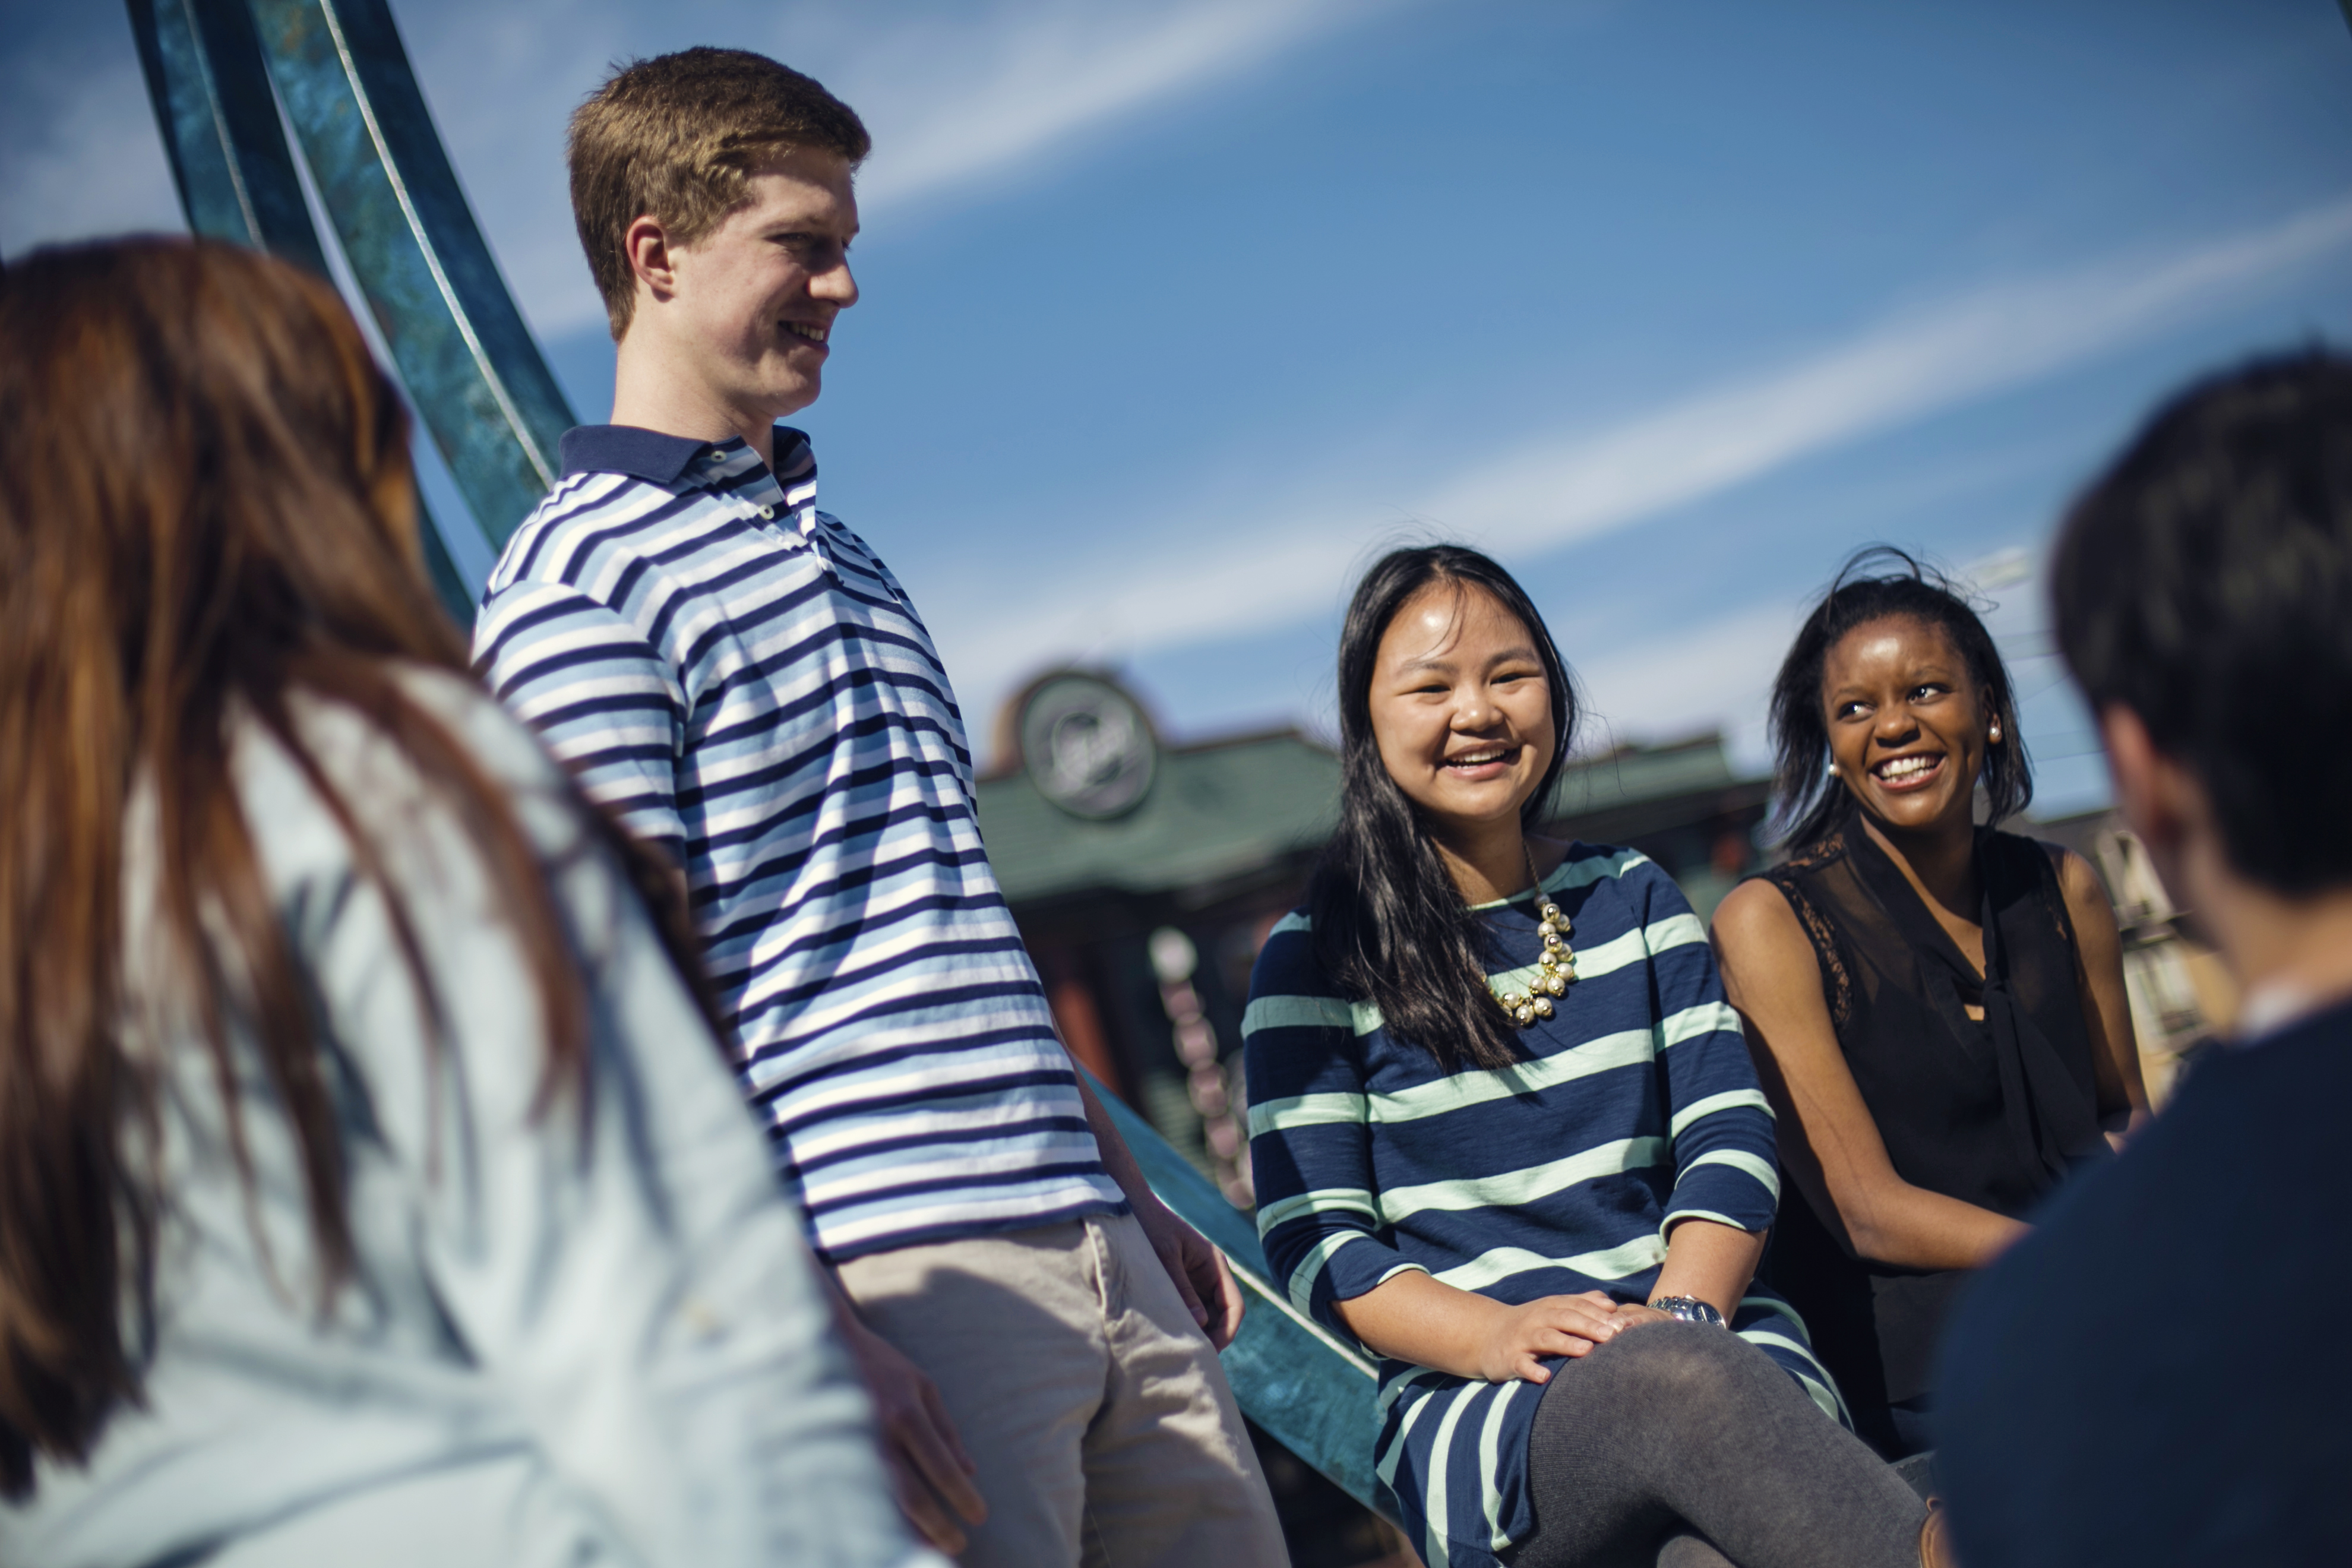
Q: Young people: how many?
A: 5